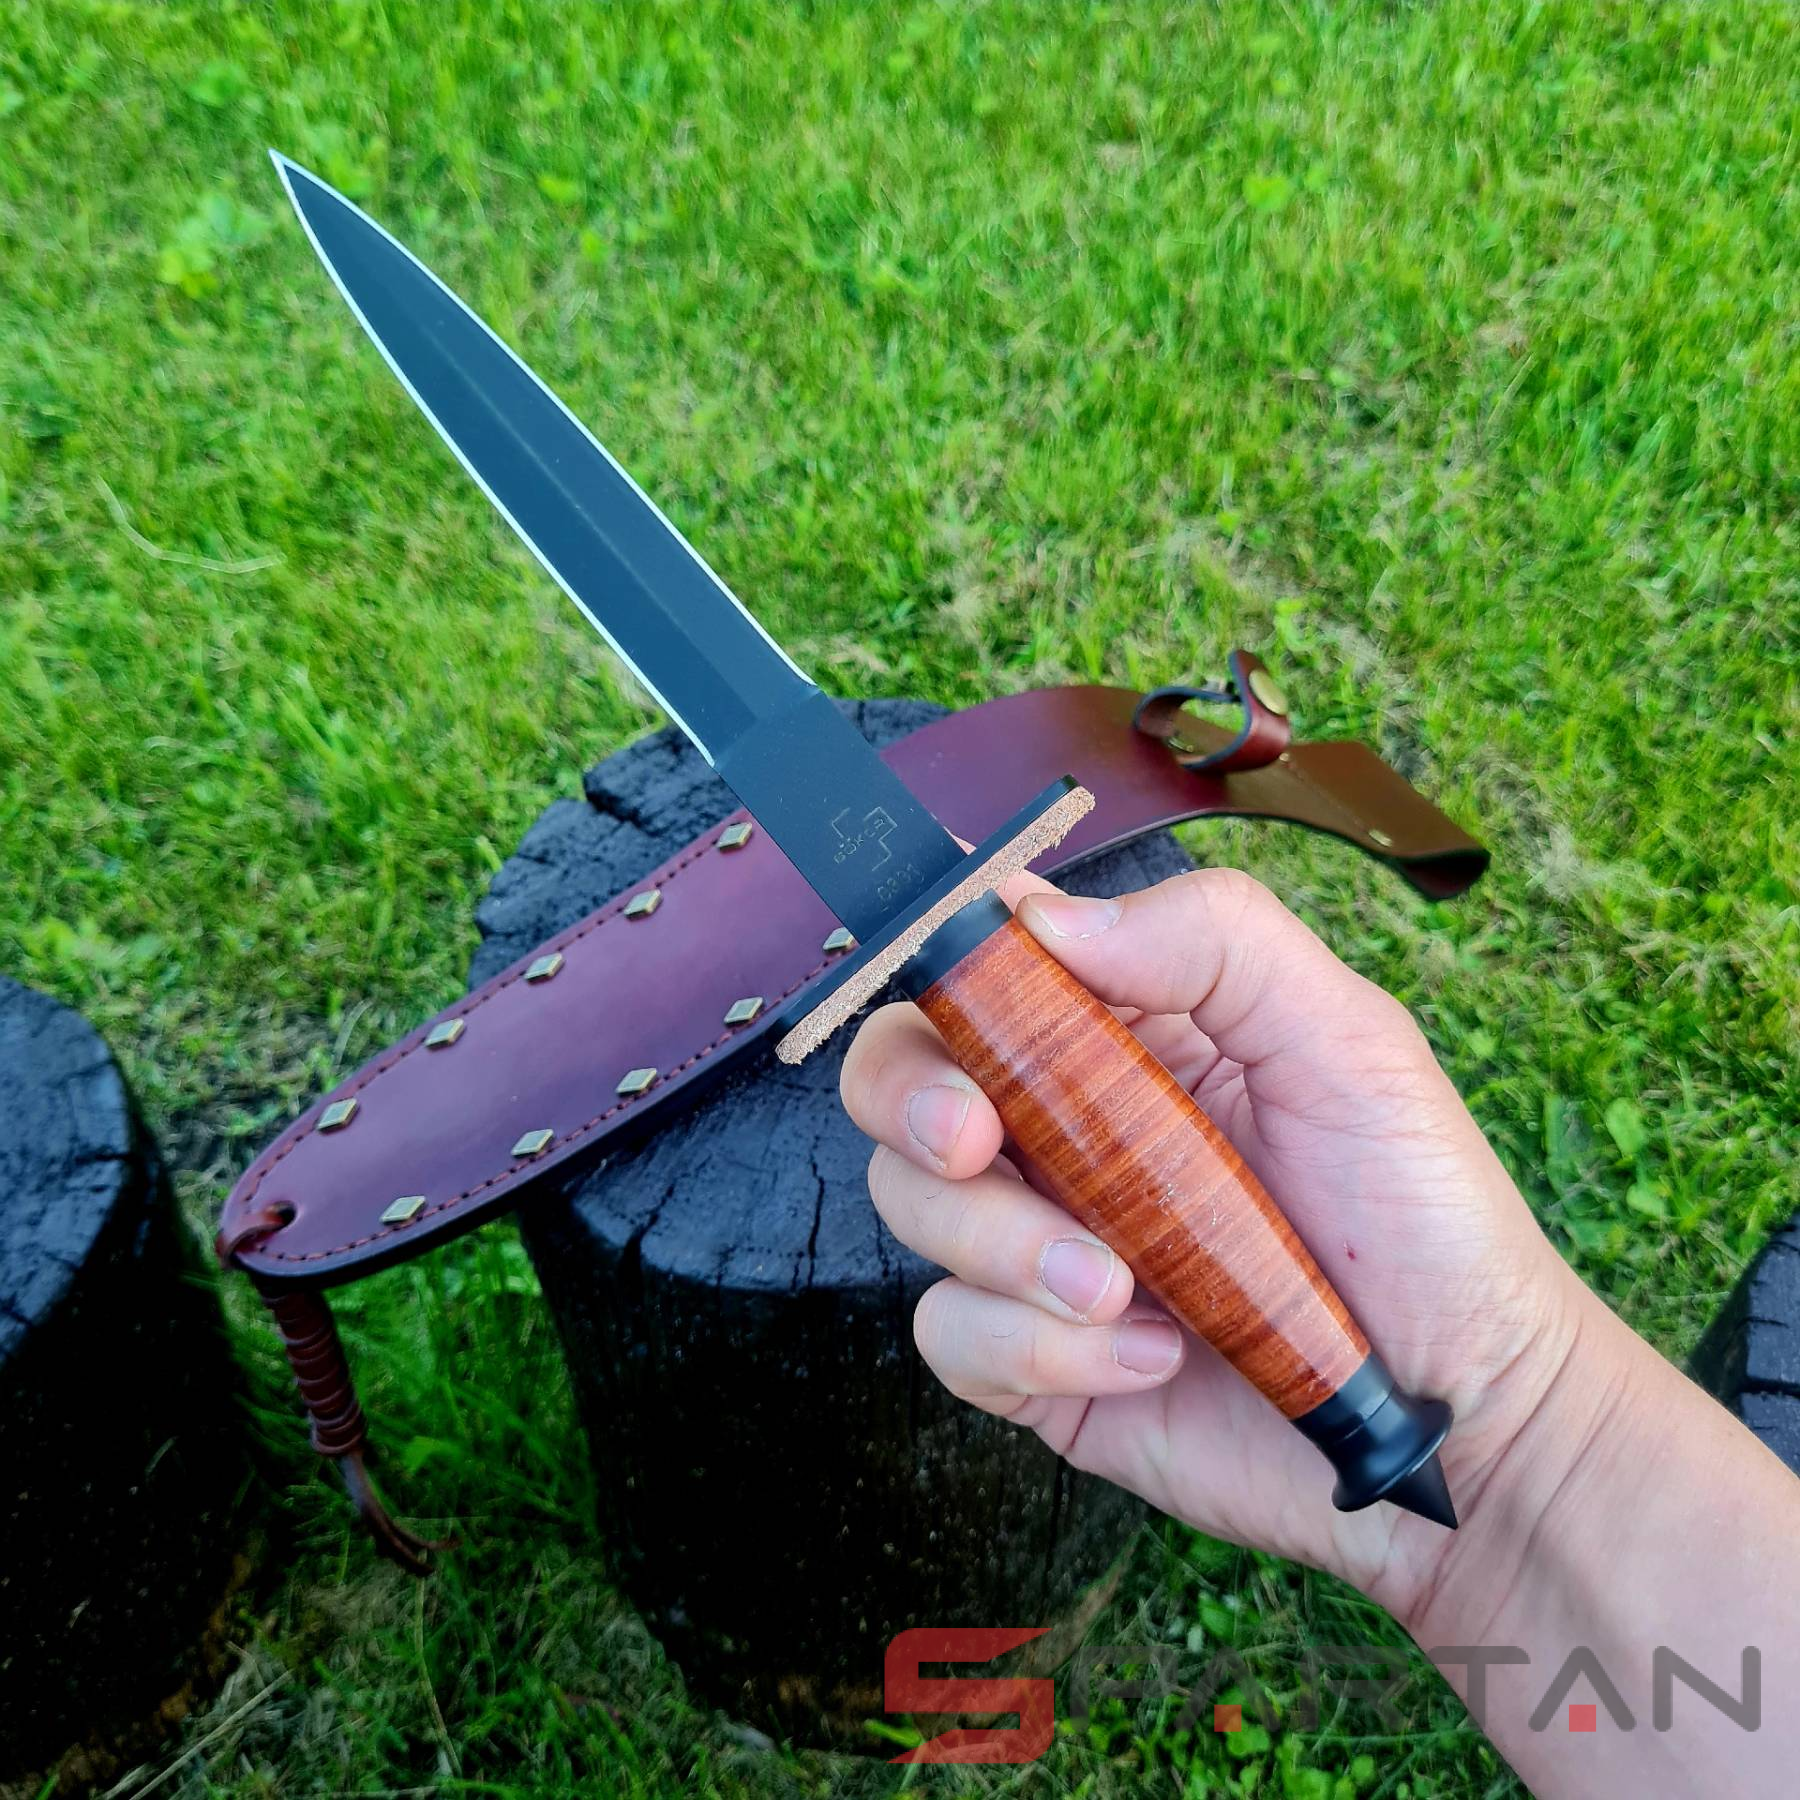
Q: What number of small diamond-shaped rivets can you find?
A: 10